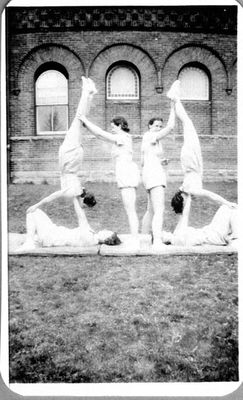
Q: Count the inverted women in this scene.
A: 2